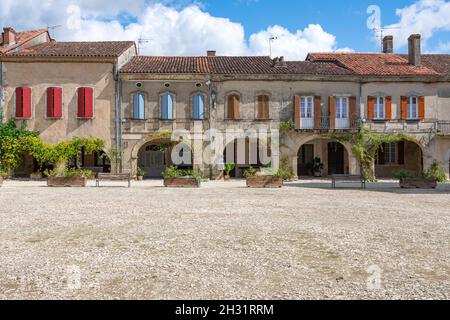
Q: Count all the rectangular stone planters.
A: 4